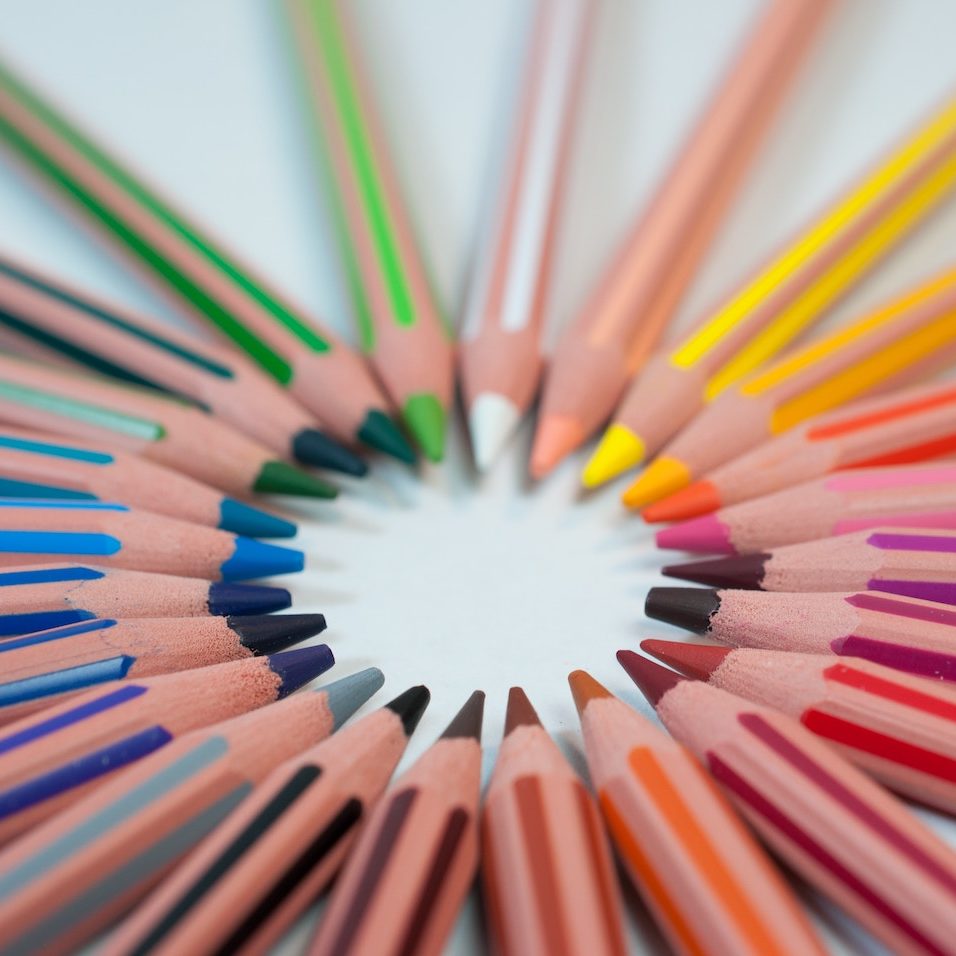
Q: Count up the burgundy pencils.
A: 1